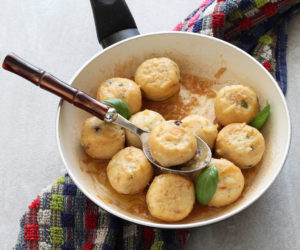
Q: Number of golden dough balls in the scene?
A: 11